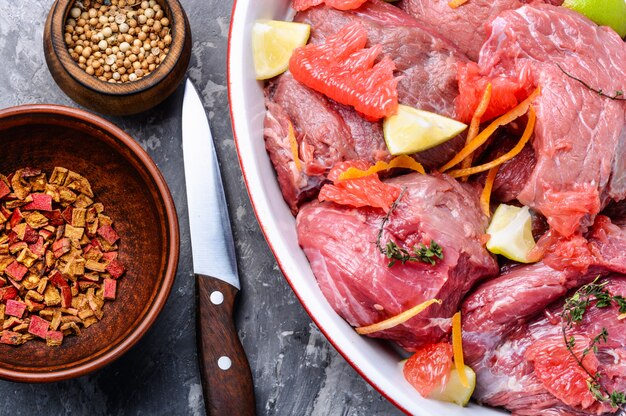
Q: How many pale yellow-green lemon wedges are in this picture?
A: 4